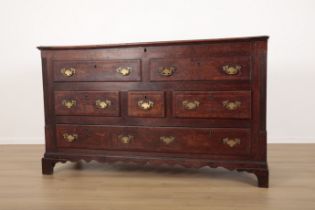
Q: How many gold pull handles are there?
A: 13